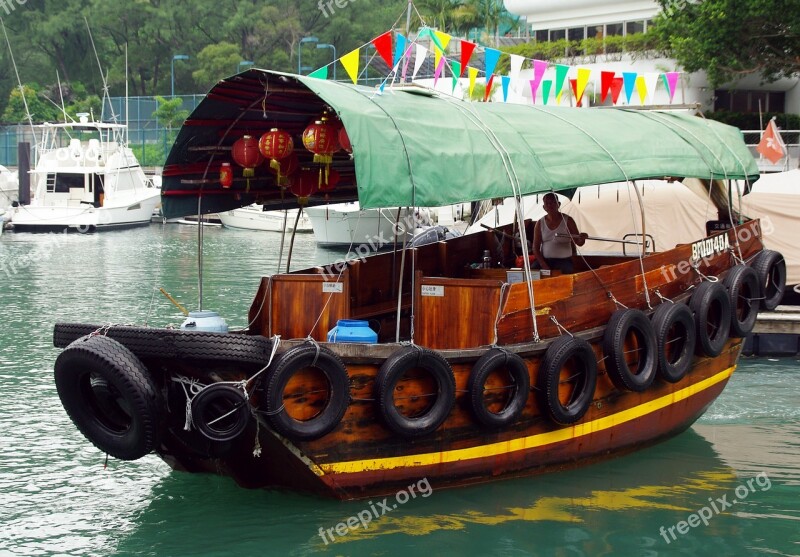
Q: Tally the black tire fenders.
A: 11